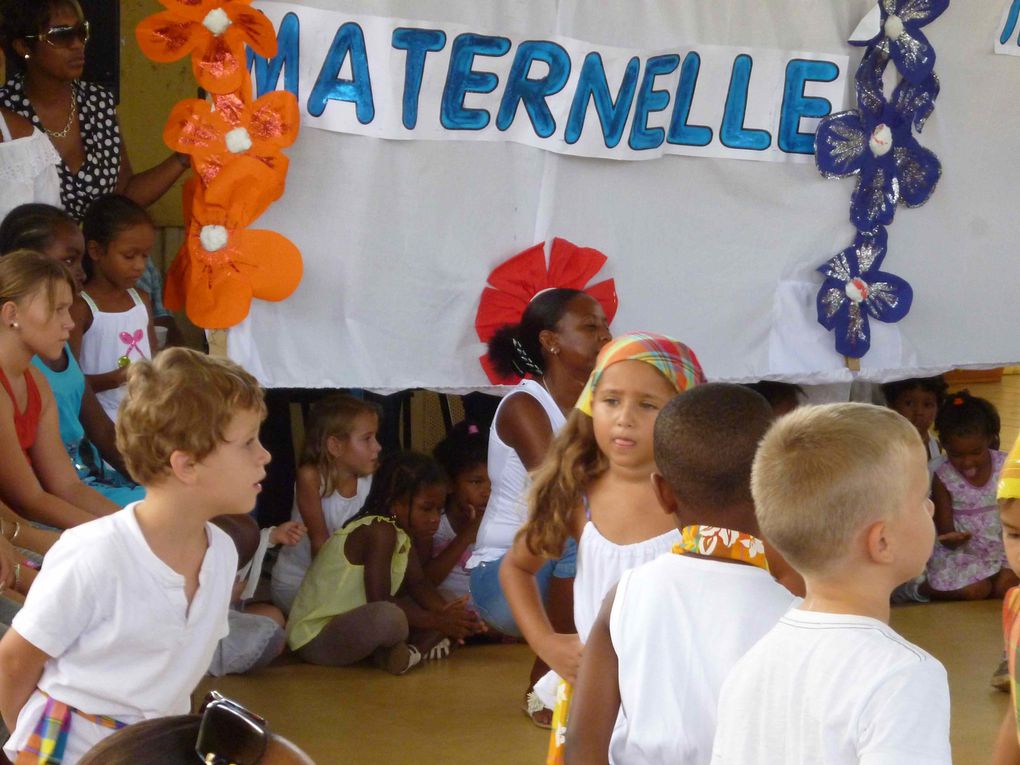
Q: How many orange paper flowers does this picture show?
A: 3